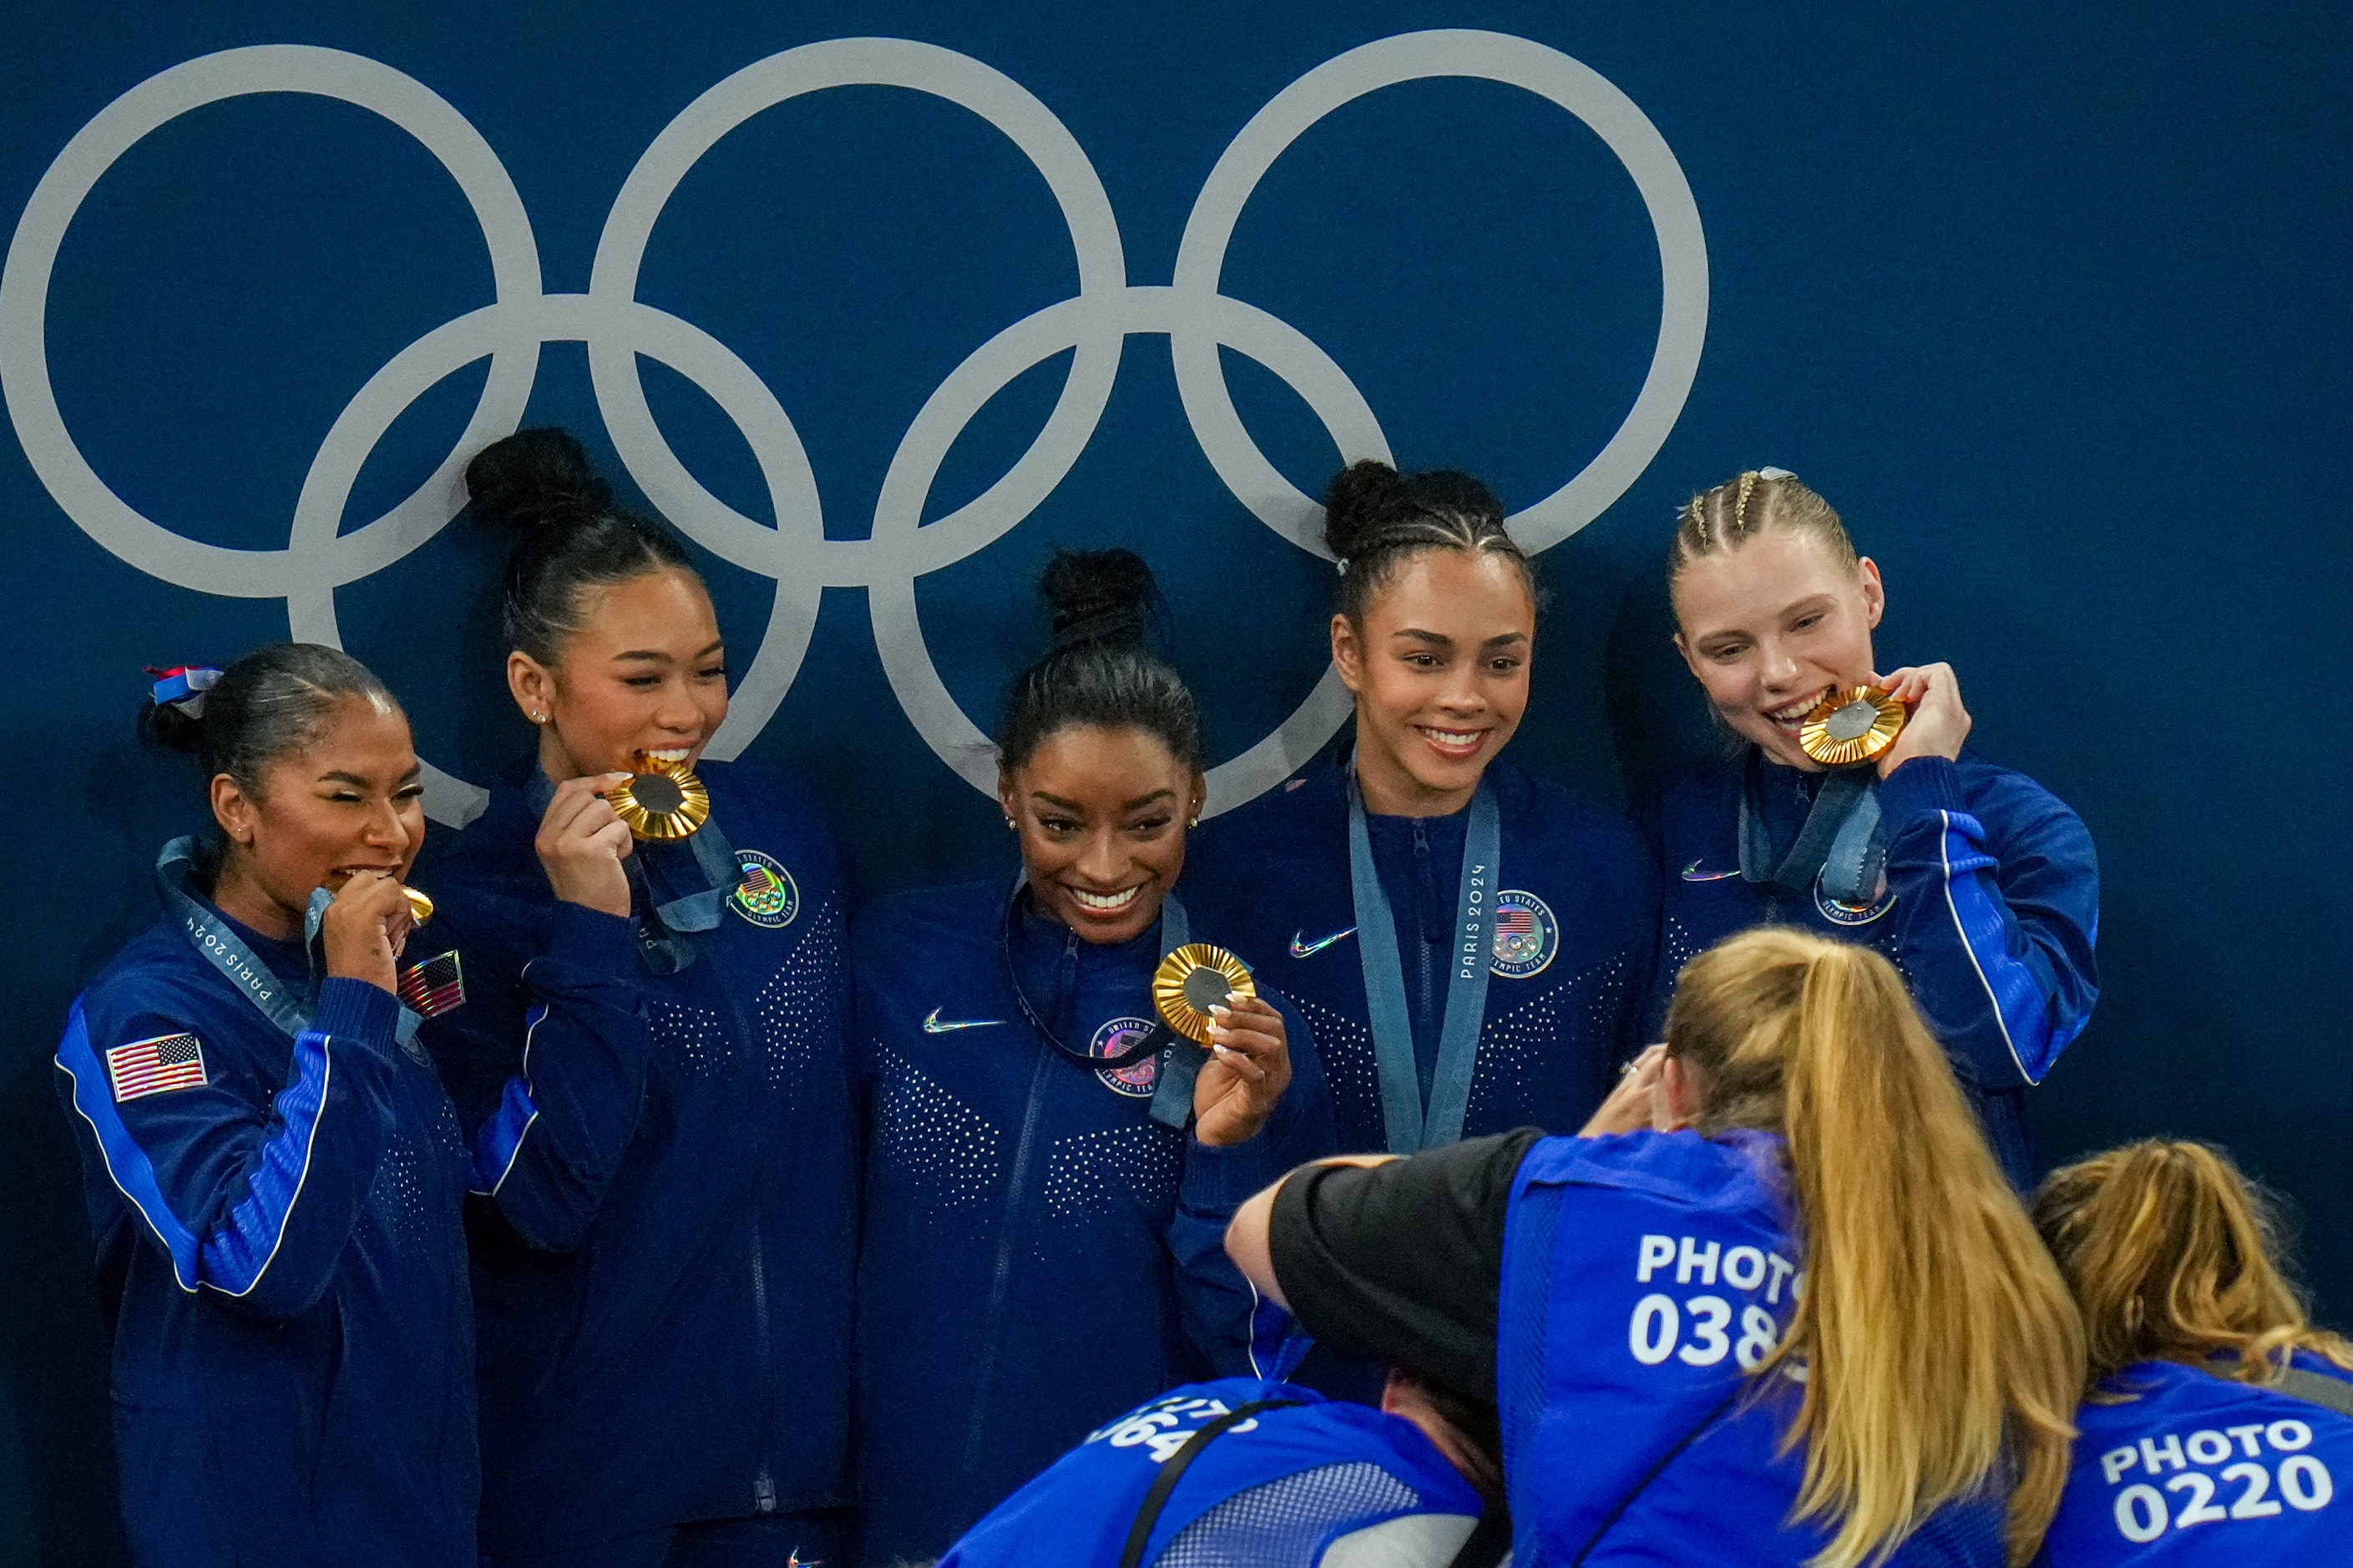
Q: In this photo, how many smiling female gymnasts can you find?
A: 5